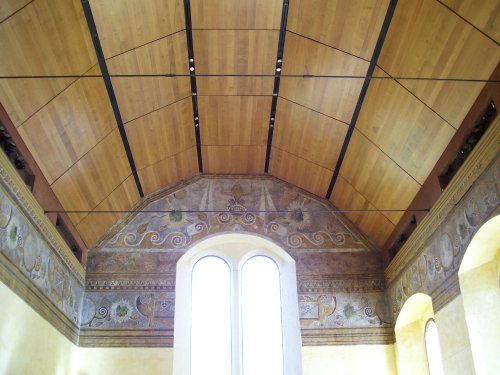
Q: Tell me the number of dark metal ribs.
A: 4